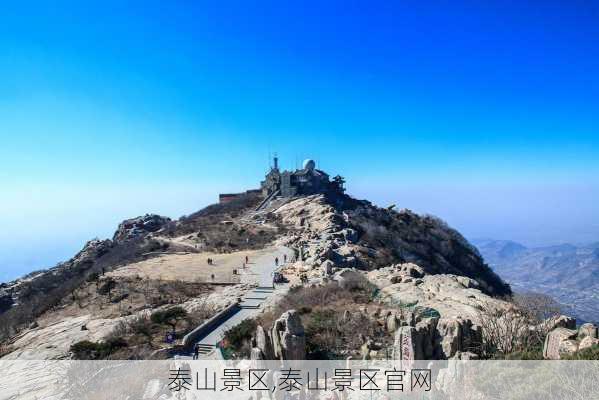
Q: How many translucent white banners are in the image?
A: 1